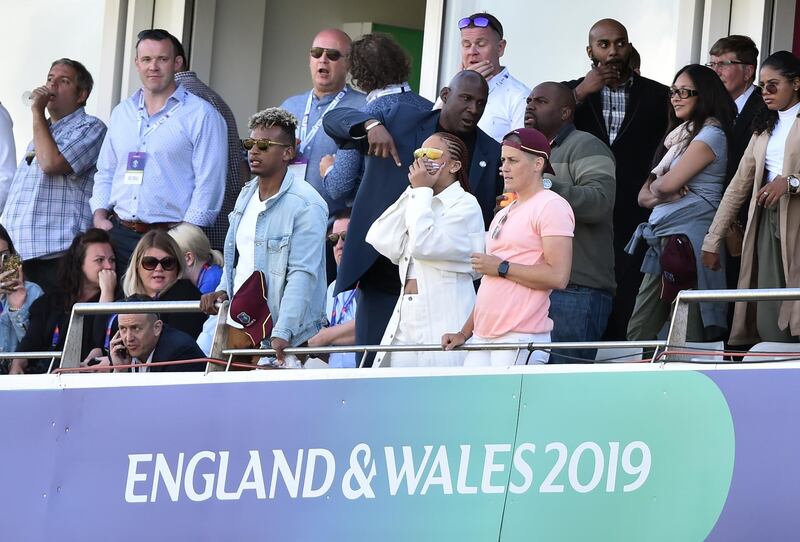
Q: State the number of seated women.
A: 4